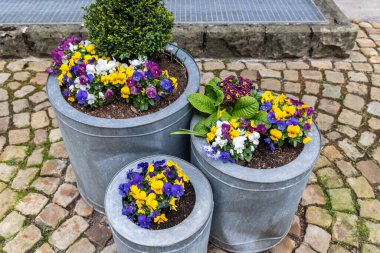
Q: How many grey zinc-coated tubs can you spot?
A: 3